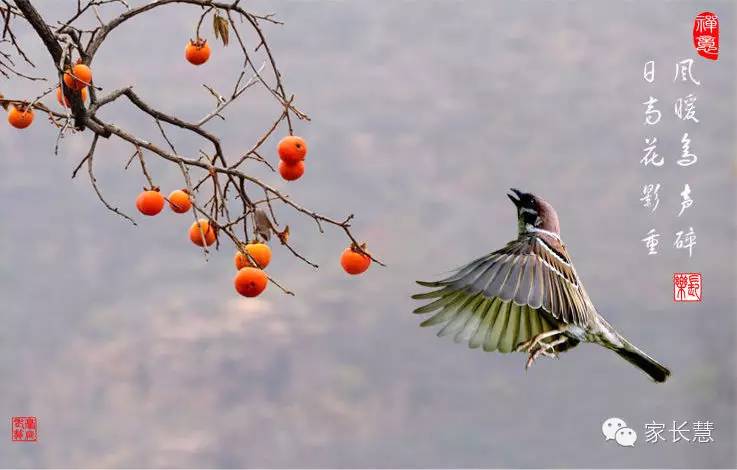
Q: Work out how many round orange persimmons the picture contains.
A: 12